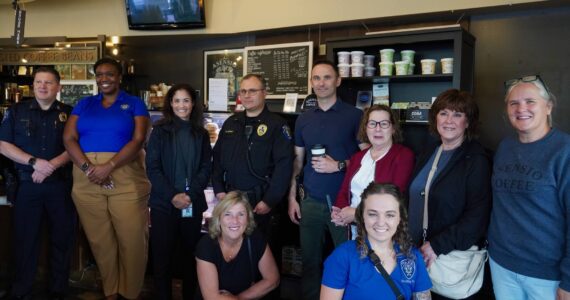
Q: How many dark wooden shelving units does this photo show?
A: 1